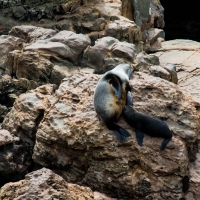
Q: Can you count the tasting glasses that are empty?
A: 0